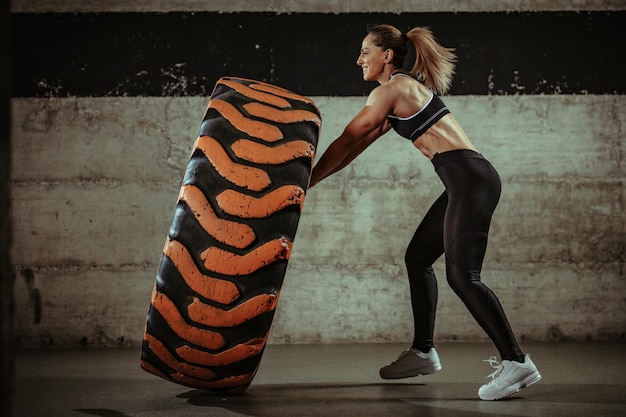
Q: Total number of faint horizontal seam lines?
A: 2